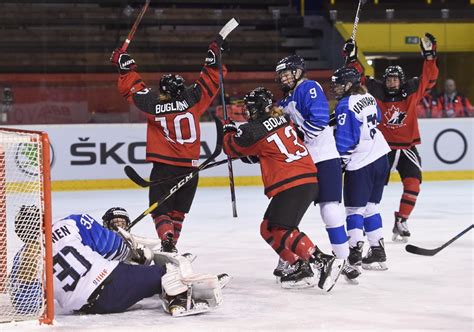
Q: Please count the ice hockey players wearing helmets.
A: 7